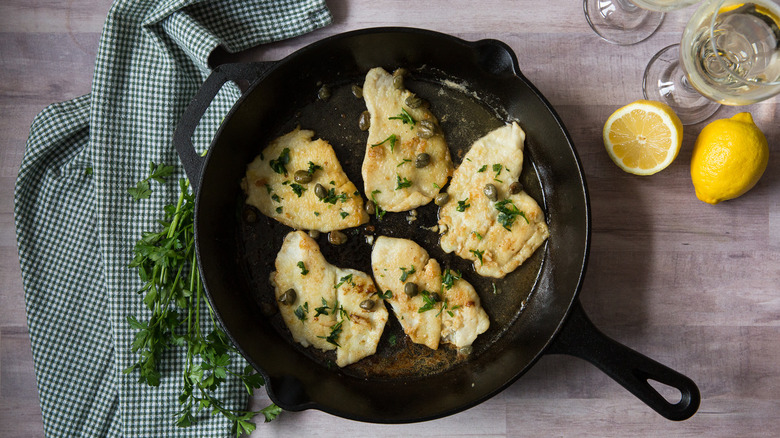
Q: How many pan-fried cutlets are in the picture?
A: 5